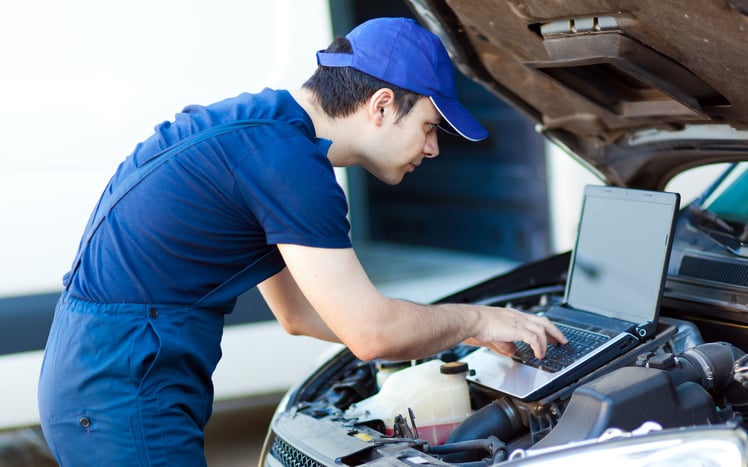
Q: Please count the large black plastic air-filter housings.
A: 1